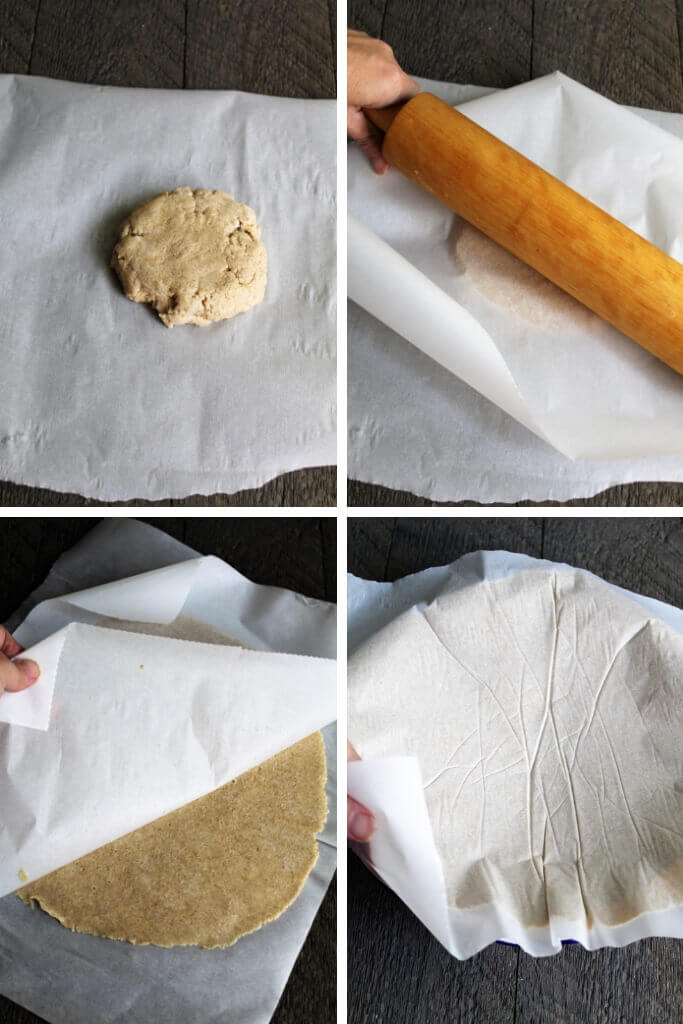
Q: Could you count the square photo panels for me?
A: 4